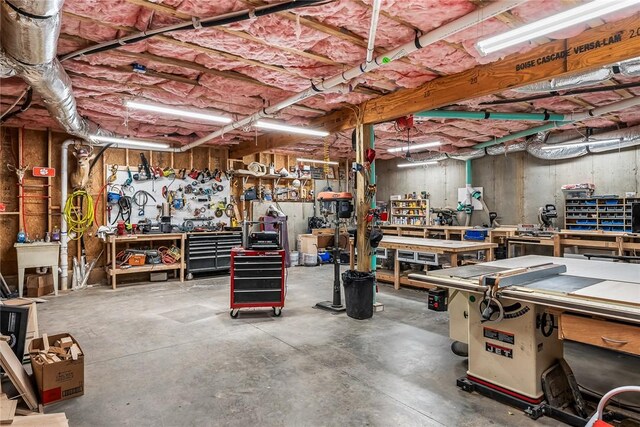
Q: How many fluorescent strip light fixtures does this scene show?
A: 8